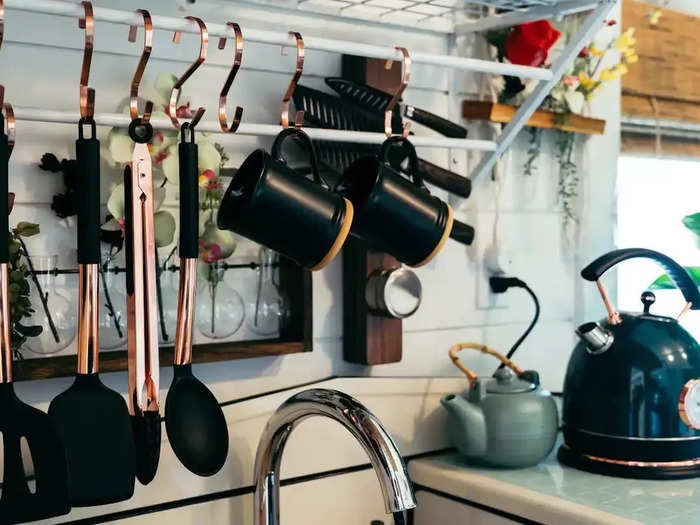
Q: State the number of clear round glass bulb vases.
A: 5